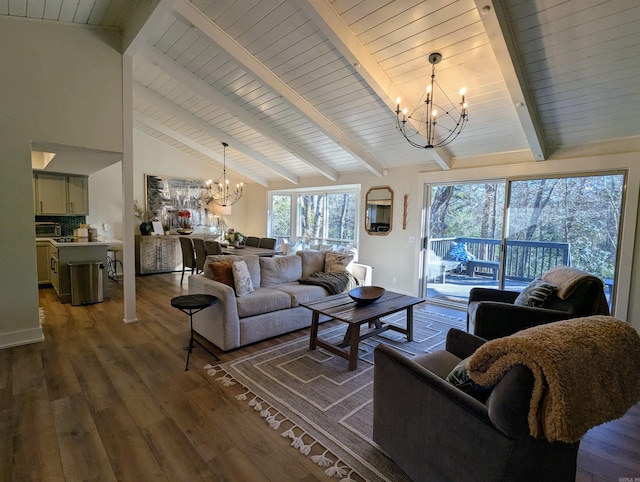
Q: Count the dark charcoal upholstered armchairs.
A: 2